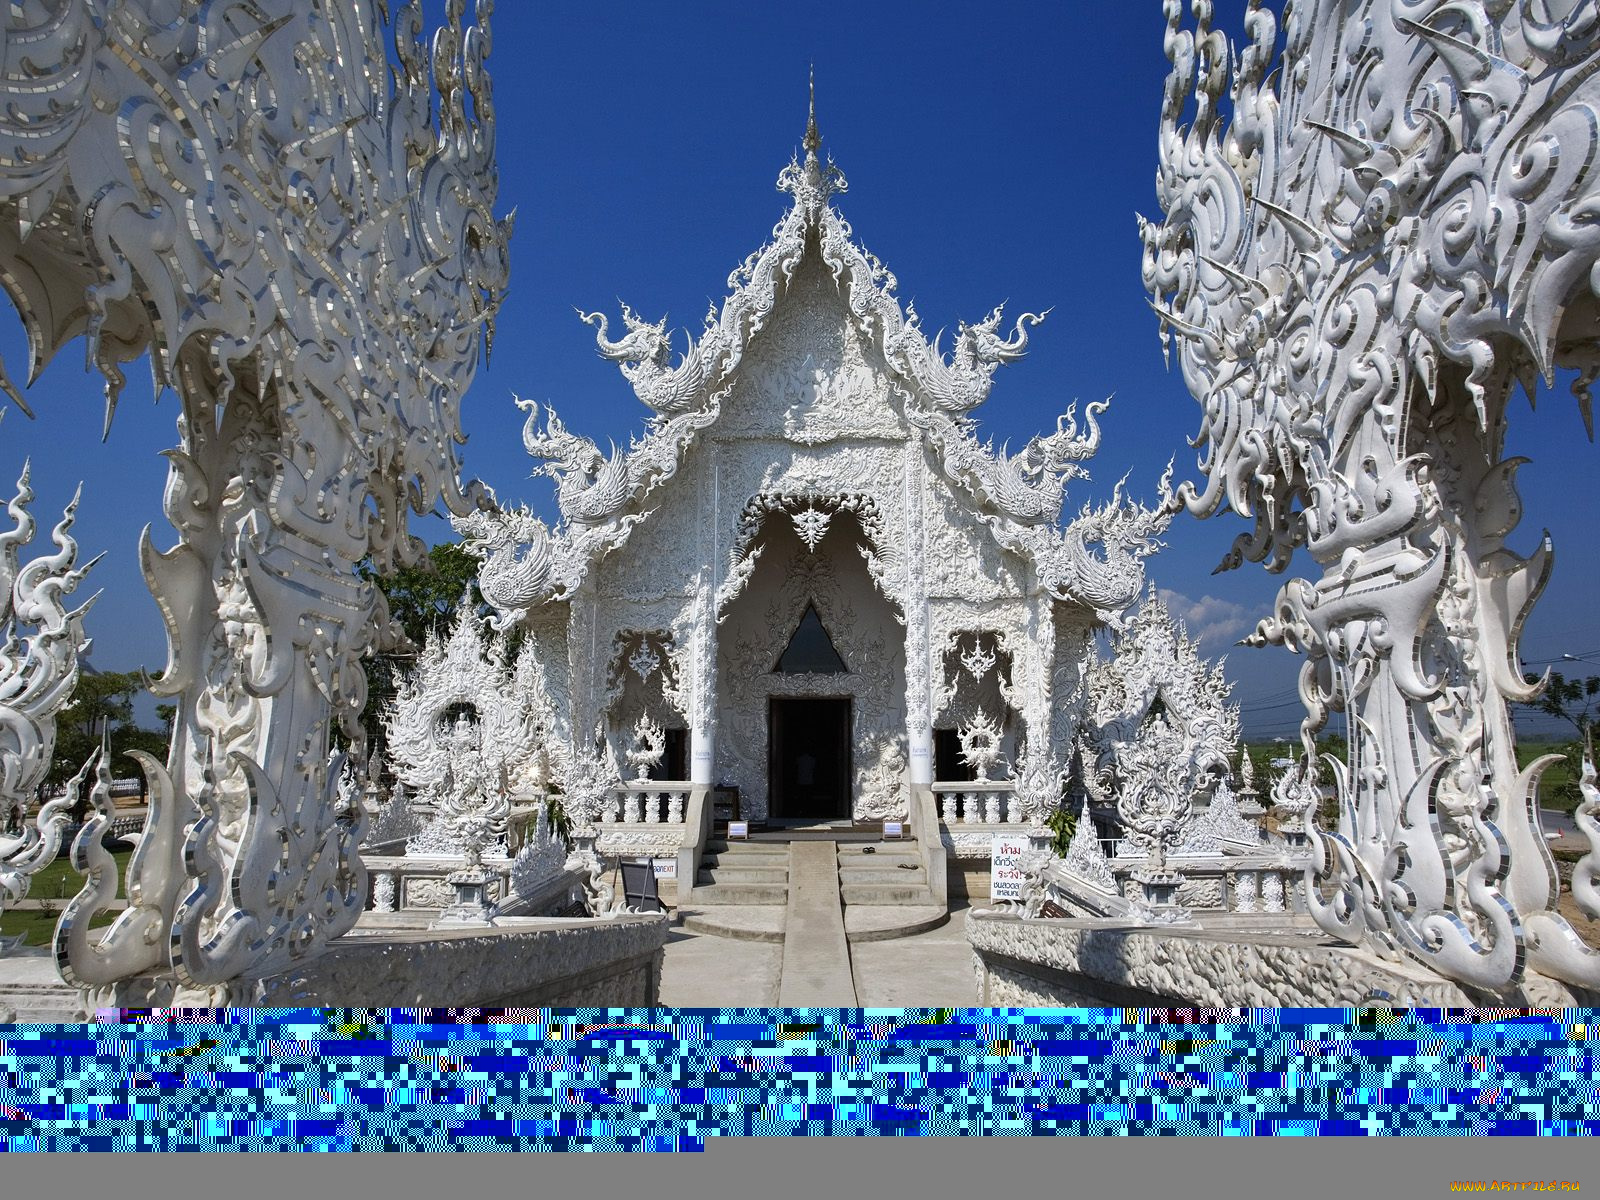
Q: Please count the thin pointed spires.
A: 1